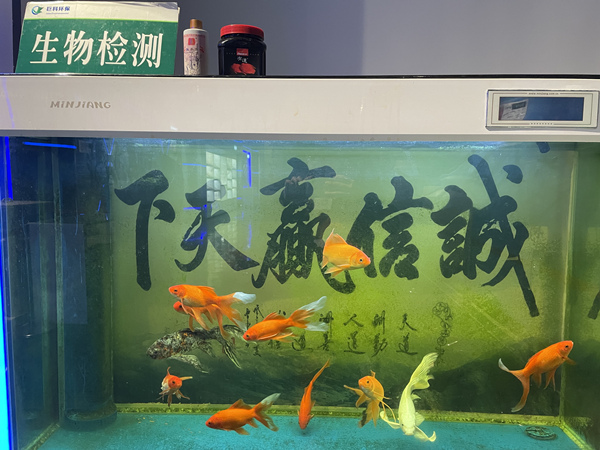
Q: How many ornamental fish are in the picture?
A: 11